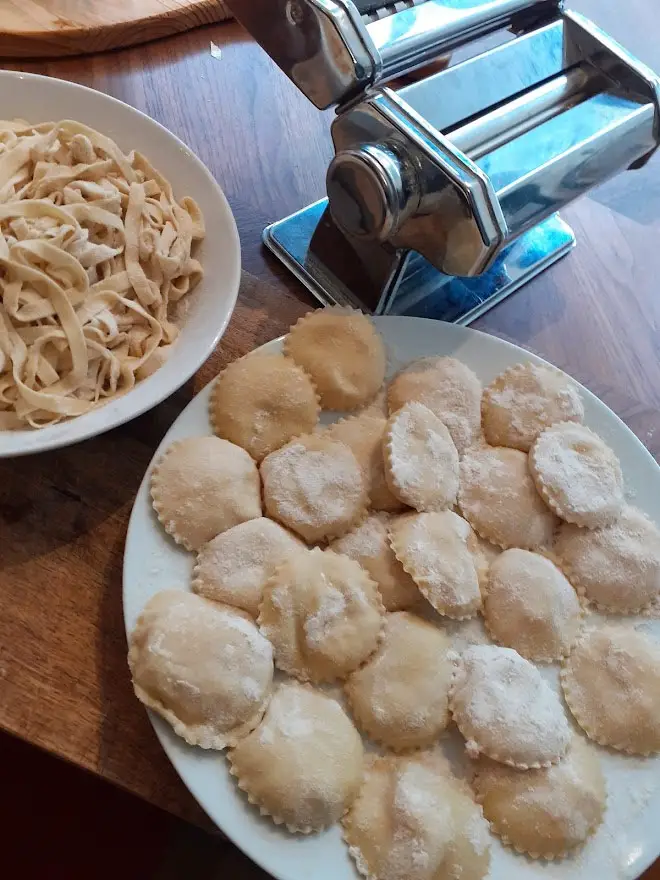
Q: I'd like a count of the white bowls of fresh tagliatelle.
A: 1